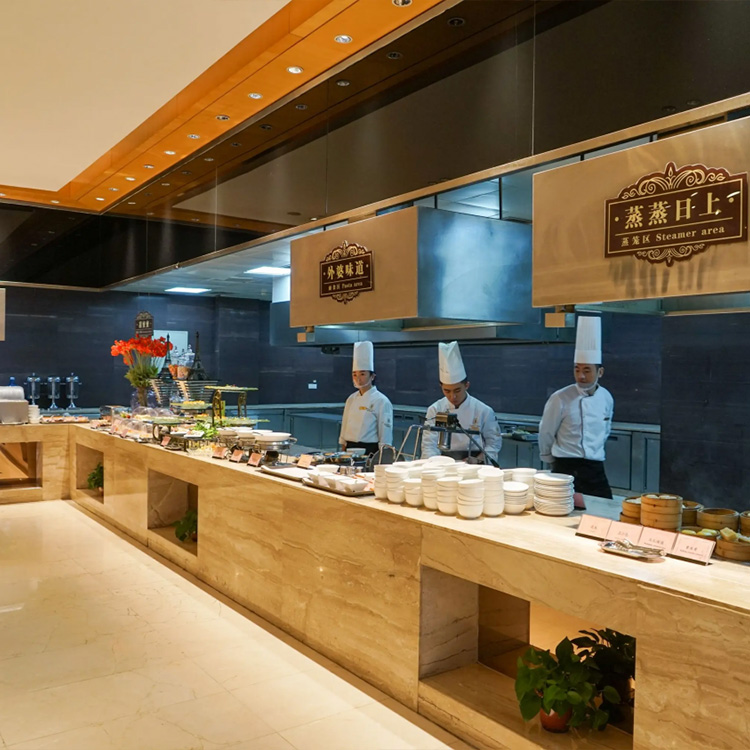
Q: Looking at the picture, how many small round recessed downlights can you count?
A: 13